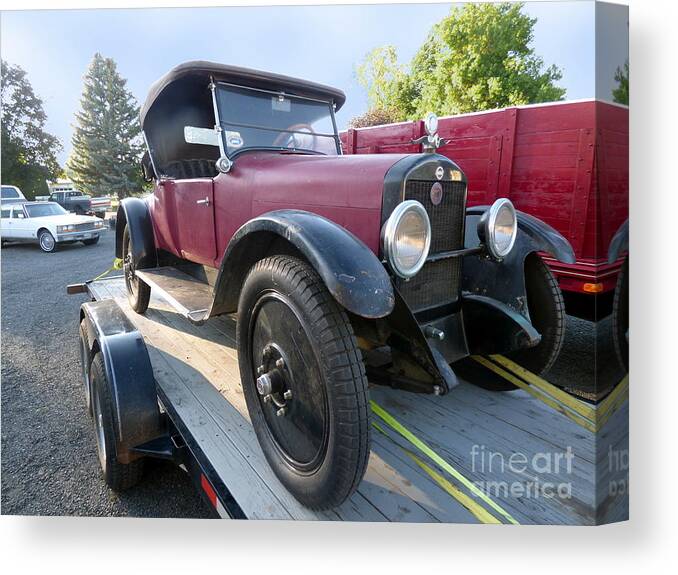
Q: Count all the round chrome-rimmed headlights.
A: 2